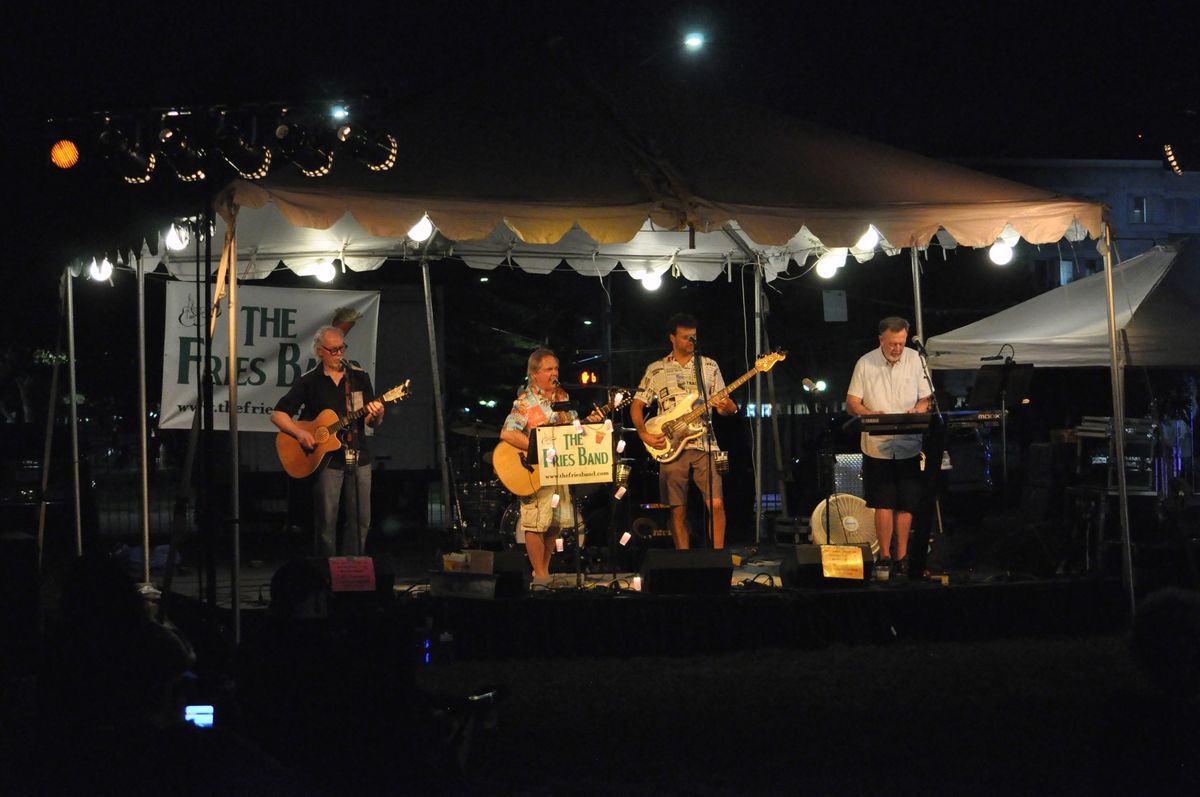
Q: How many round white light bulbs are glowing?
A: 8